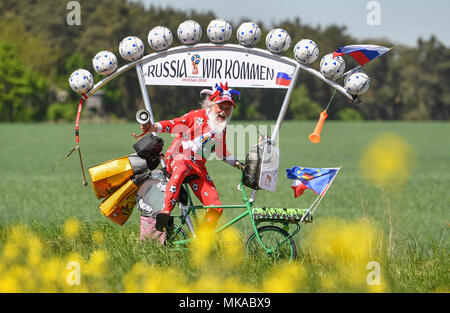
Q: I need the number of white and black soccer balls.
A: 11